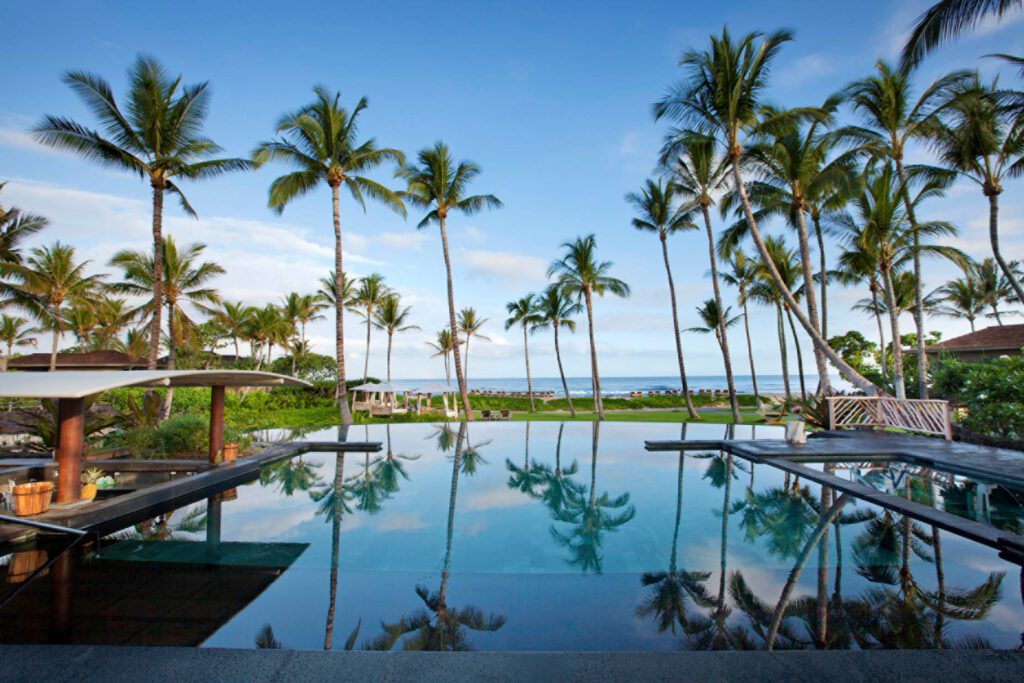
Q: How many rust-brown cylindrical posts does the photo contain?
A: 2